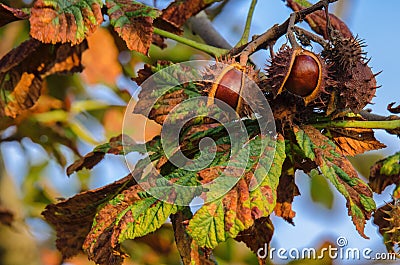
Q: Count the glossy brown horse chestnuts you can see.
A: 2